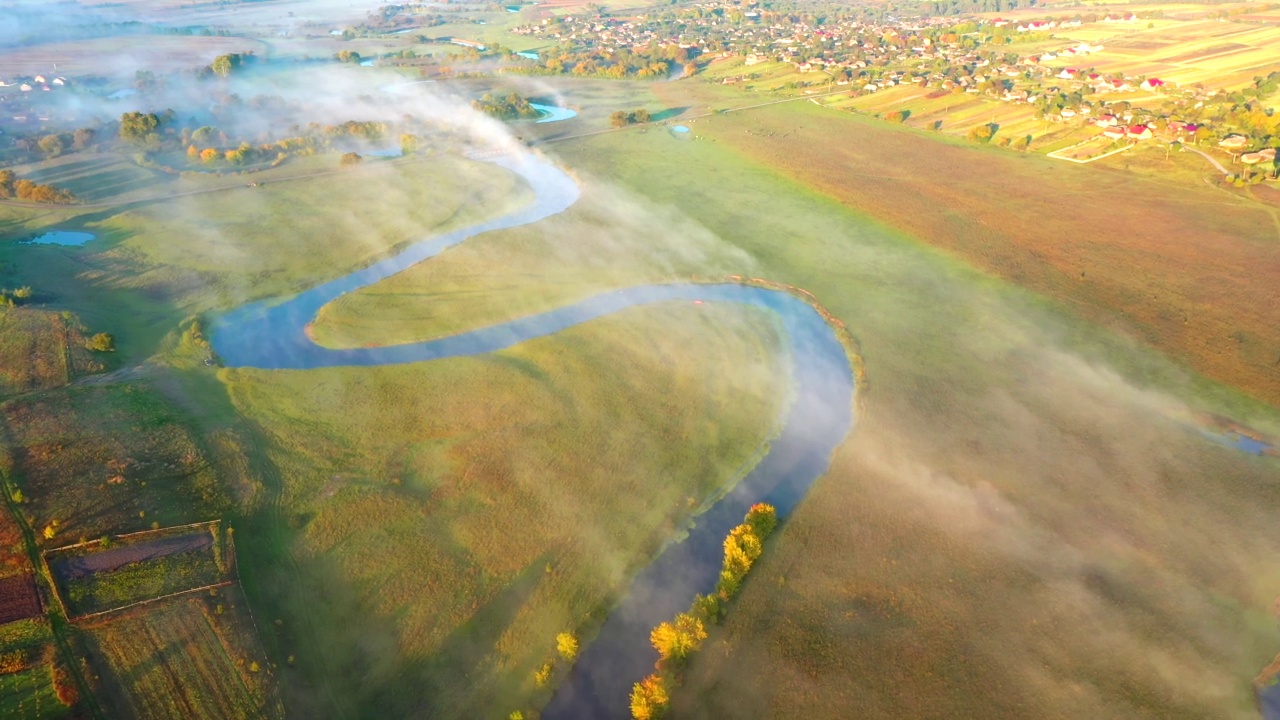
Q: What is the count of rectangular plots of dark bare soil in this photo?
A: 2